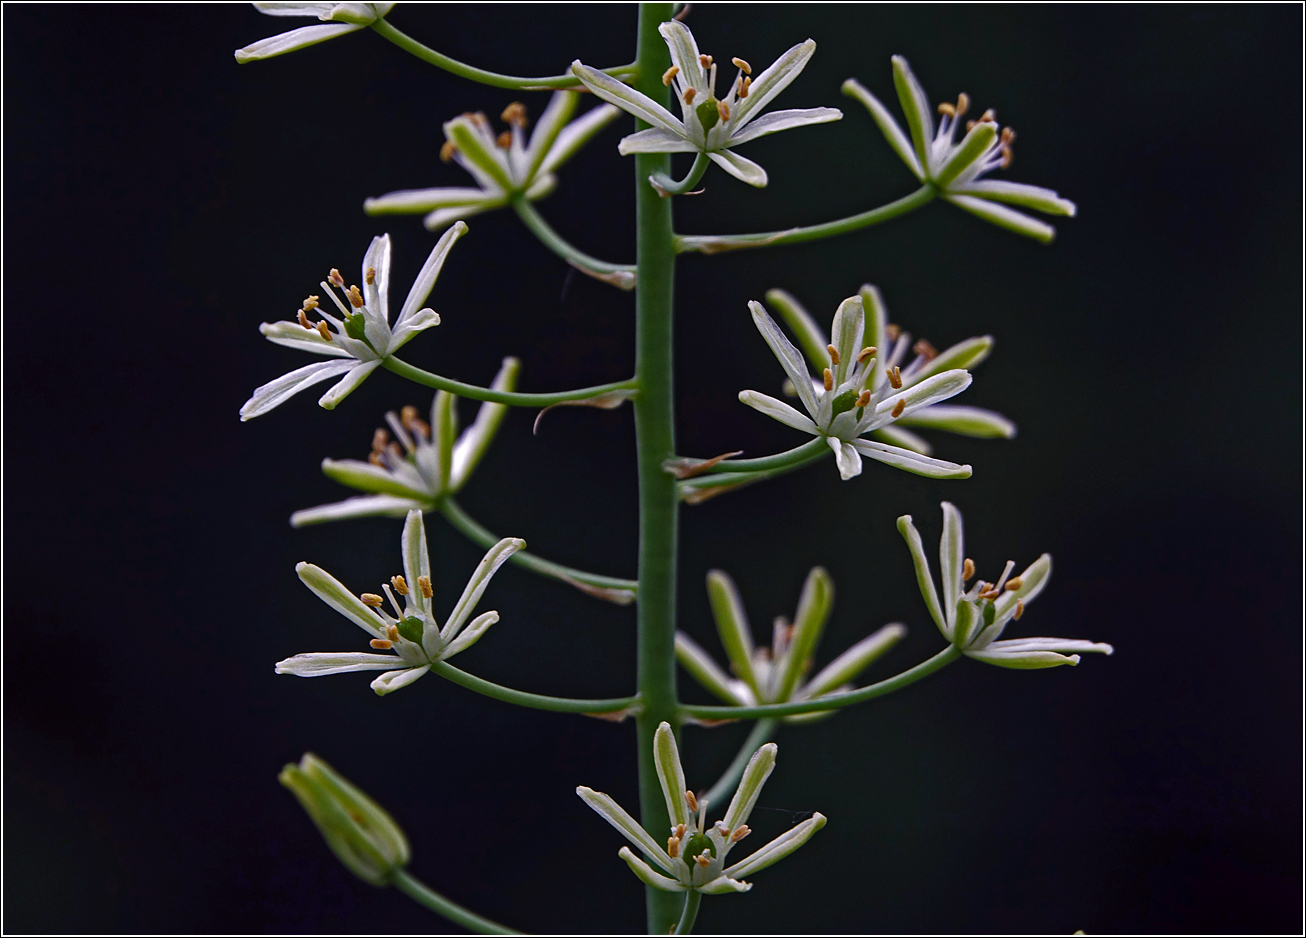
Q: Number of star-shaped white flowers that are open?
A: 12